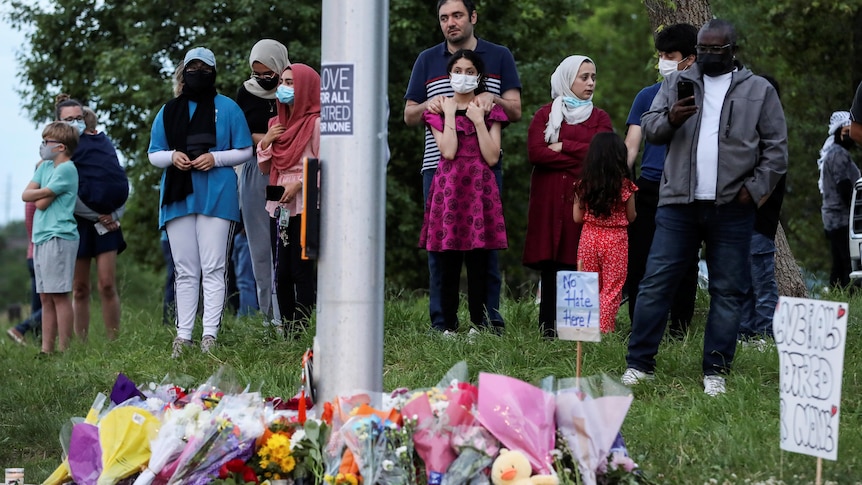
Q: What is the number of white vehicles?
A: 1